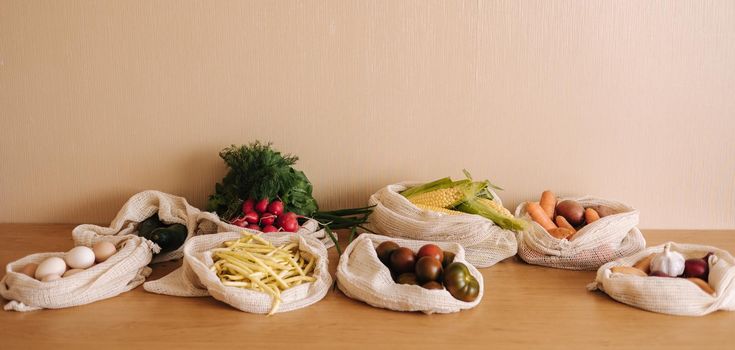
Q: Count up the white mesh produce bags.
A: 8